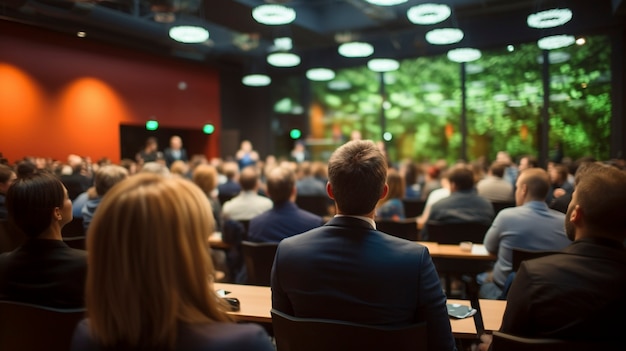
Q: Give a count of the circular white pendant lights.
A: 13